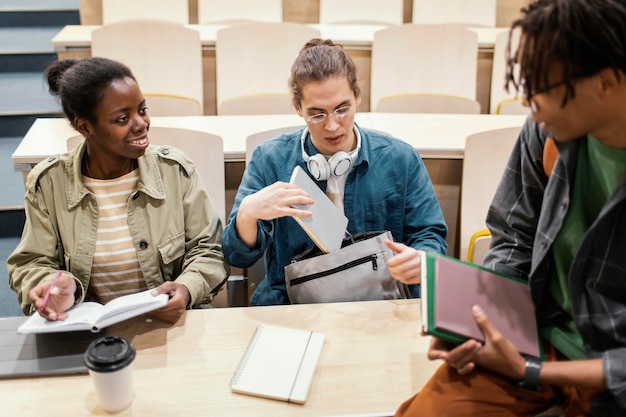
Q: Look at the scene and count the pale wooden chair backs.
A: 11